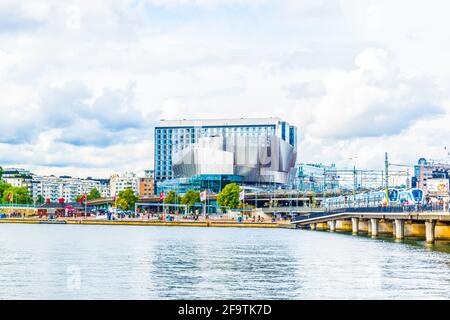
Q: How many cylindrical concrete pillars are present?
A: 6